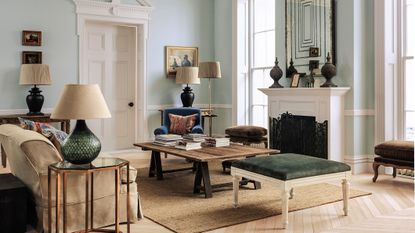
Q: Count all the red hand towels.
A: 0